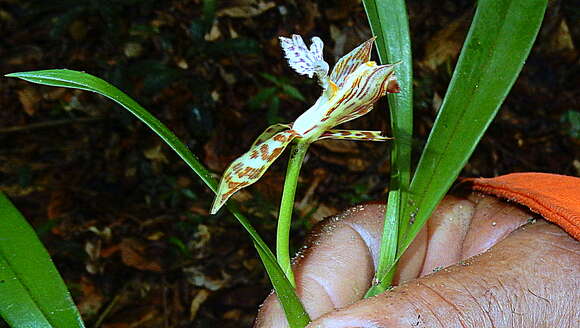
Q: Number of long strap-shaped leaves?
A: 4